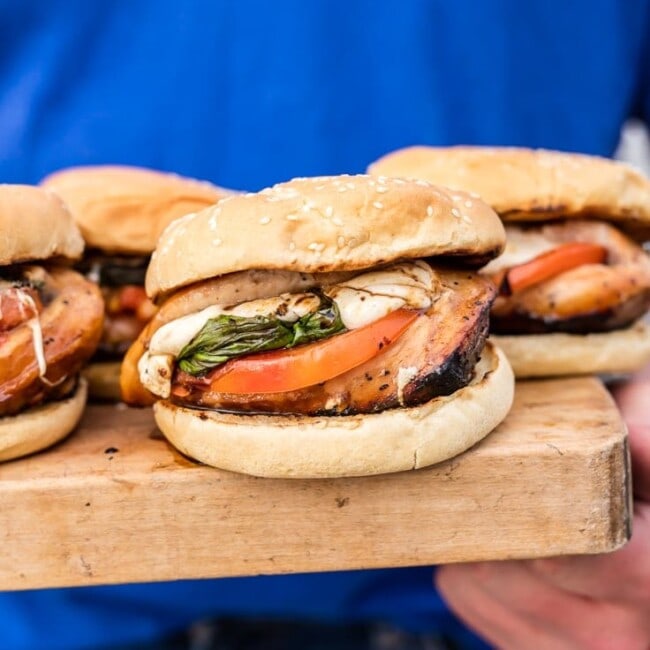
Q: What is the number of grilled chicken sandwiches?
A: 4